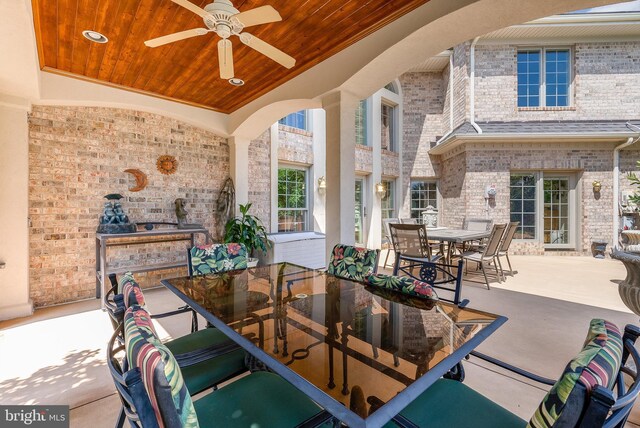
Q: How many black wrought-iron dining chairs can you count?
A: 6